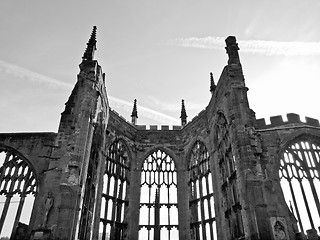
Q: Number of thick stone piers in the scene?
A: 2